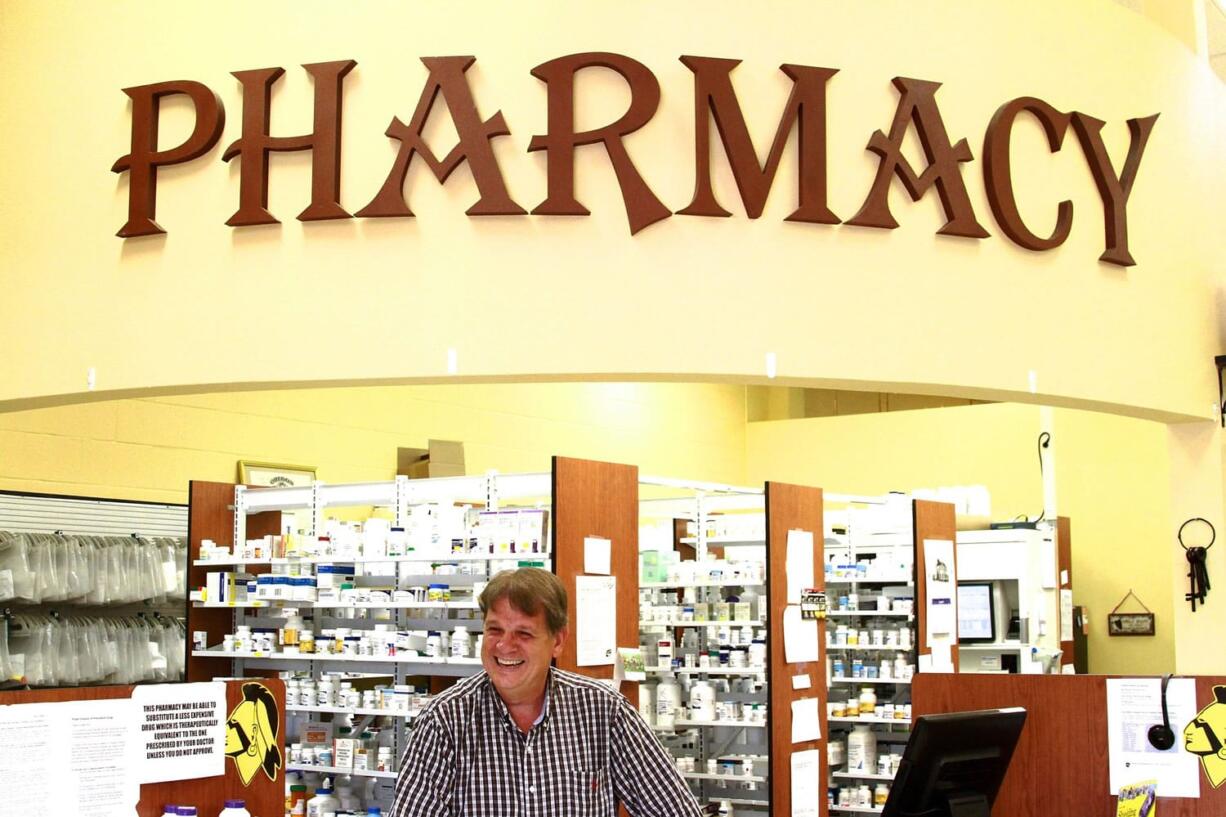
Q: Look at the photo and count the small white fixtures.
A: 4